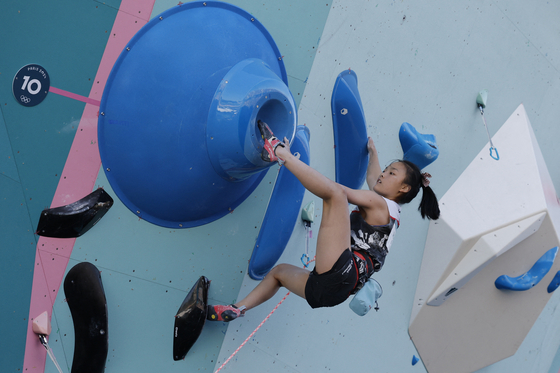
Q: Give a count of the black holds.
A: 3